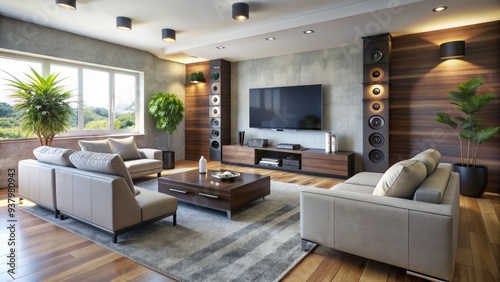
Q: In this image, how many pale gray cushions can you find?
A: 6